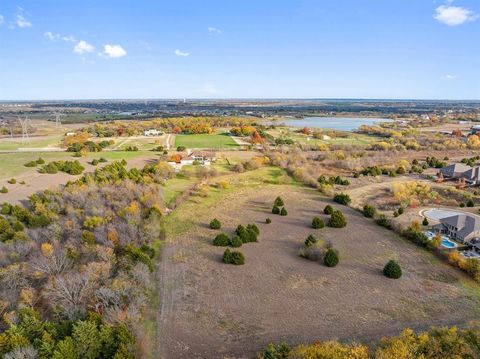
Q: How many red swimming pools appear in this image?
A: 0